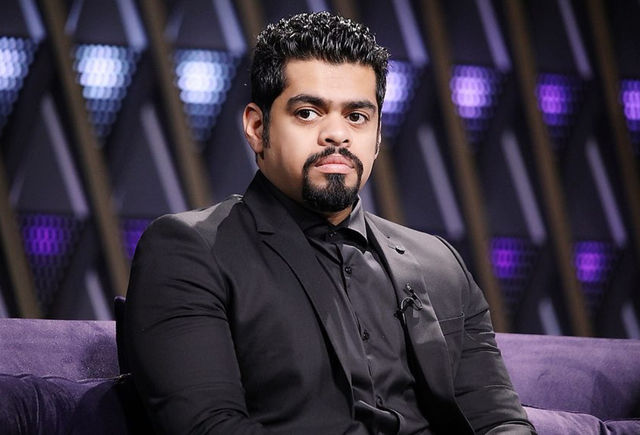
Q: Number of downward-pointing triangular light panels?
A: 11